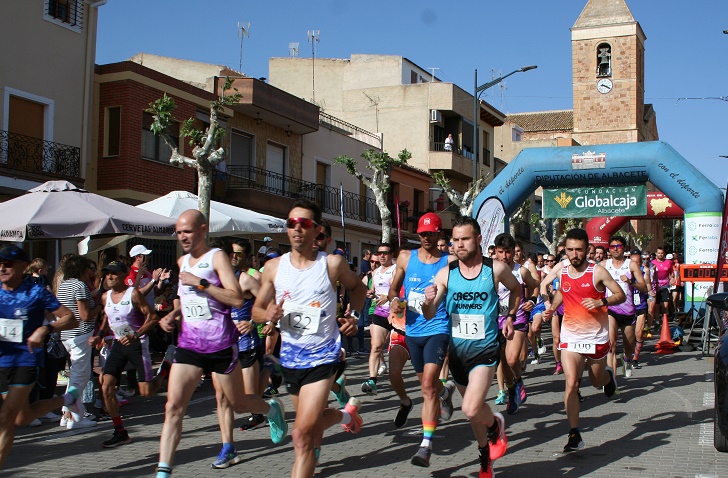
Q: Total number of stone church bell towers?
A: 1